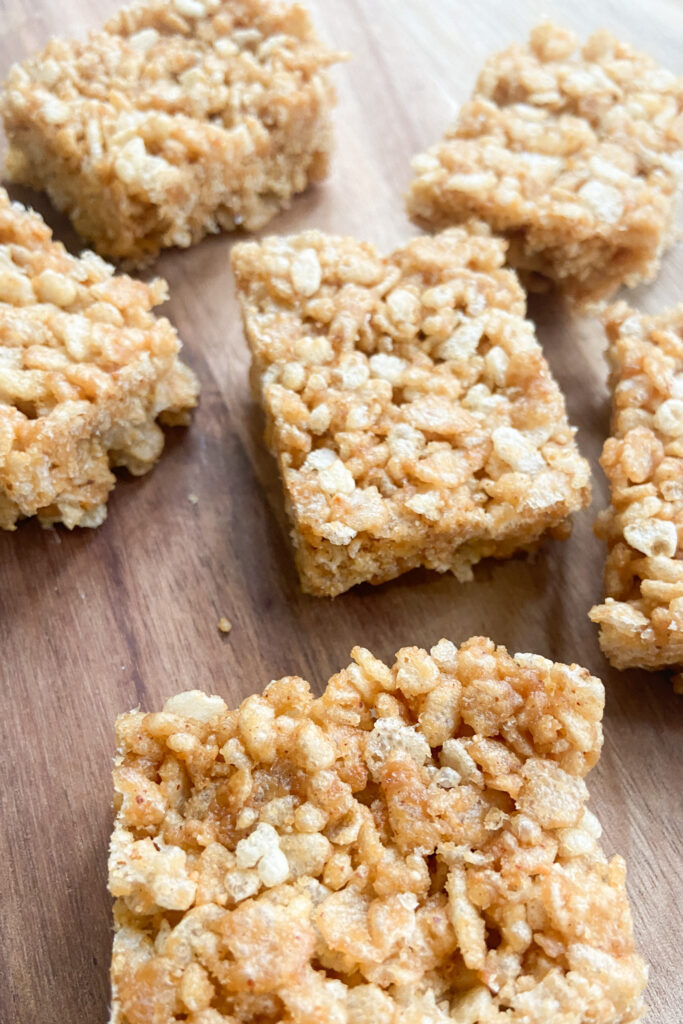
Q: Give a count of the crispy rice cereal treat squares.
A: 6